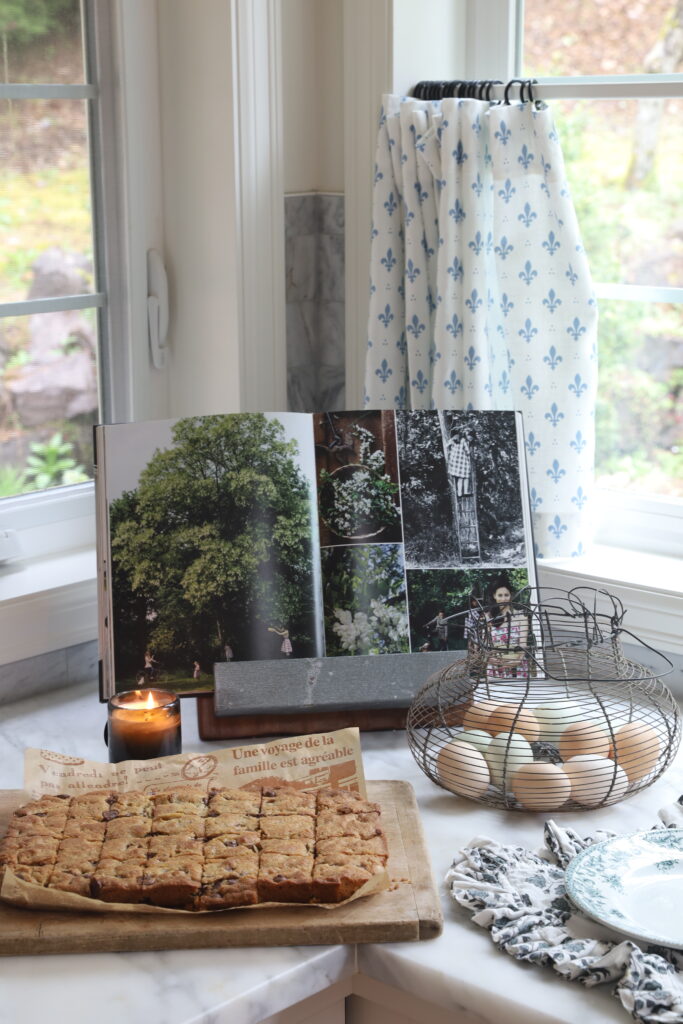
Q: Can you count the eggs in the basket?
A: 11